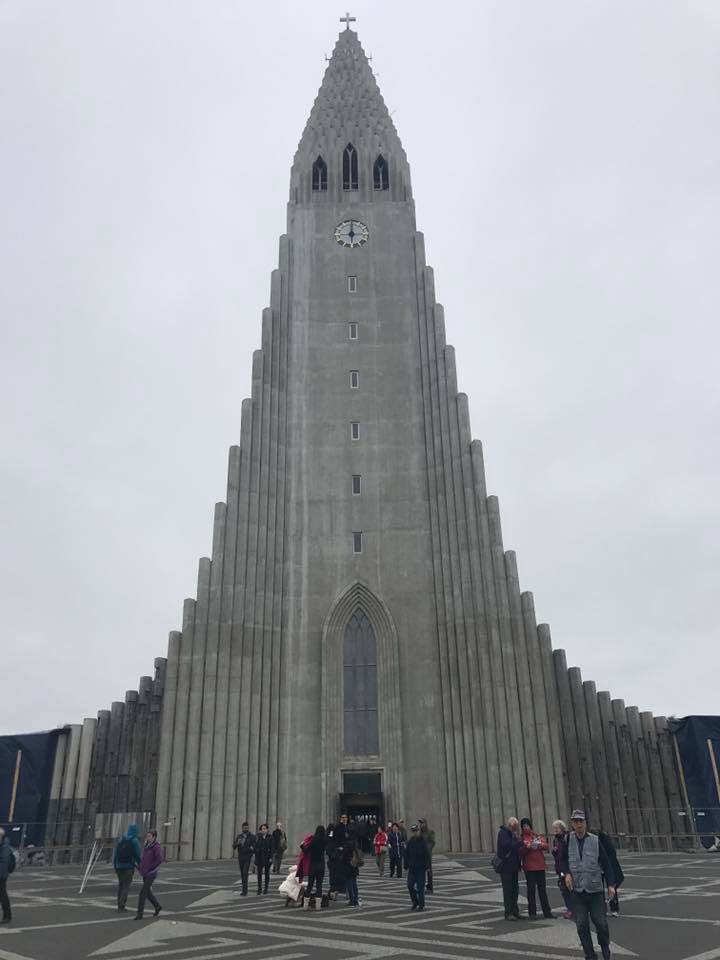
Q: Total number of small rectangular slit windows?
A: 6